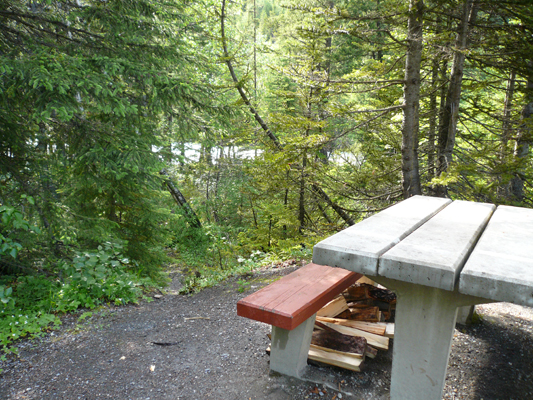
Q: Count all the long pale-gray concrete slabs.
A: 3